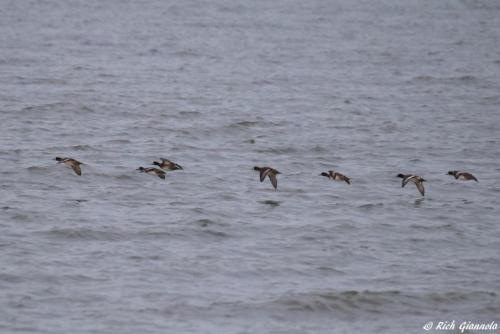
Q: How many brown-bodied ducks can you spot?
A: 7